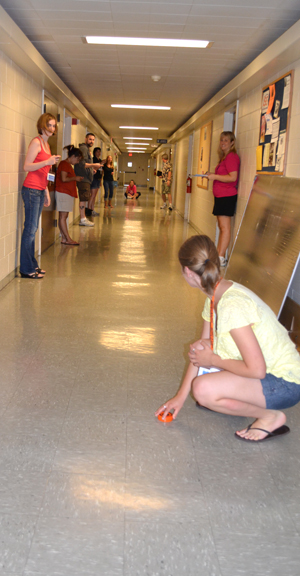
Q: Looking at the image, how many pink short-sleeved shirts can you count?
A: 2